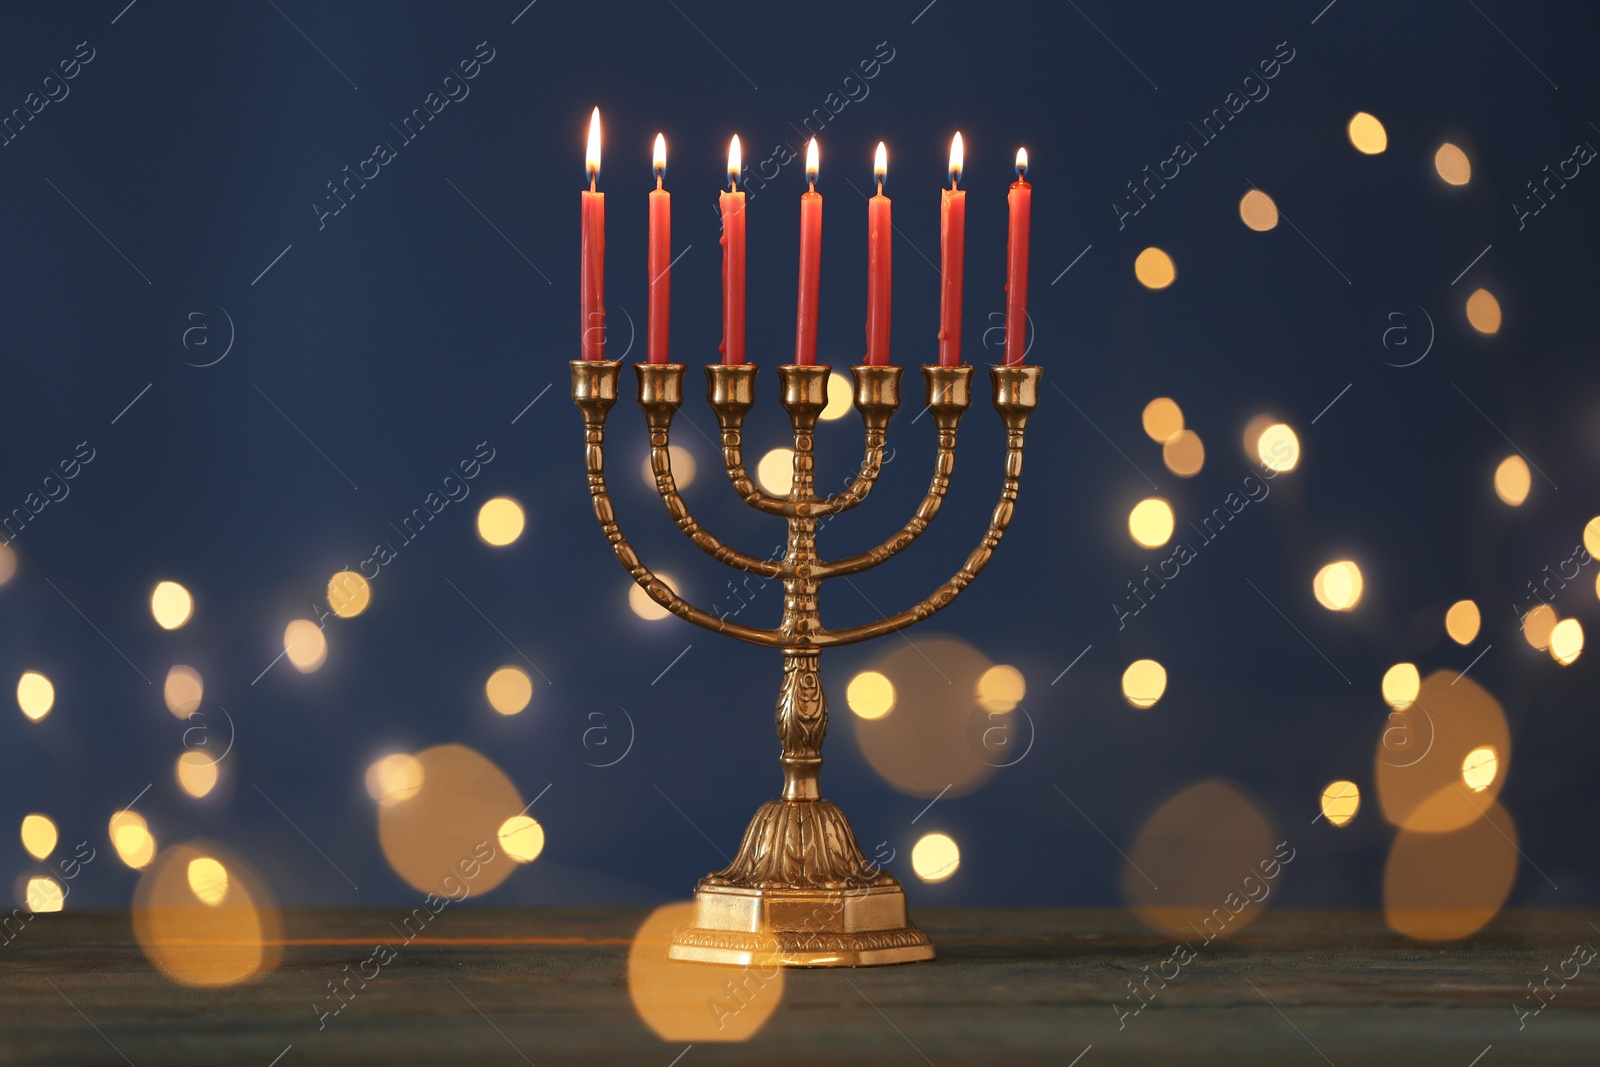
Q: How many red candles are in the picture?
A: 7